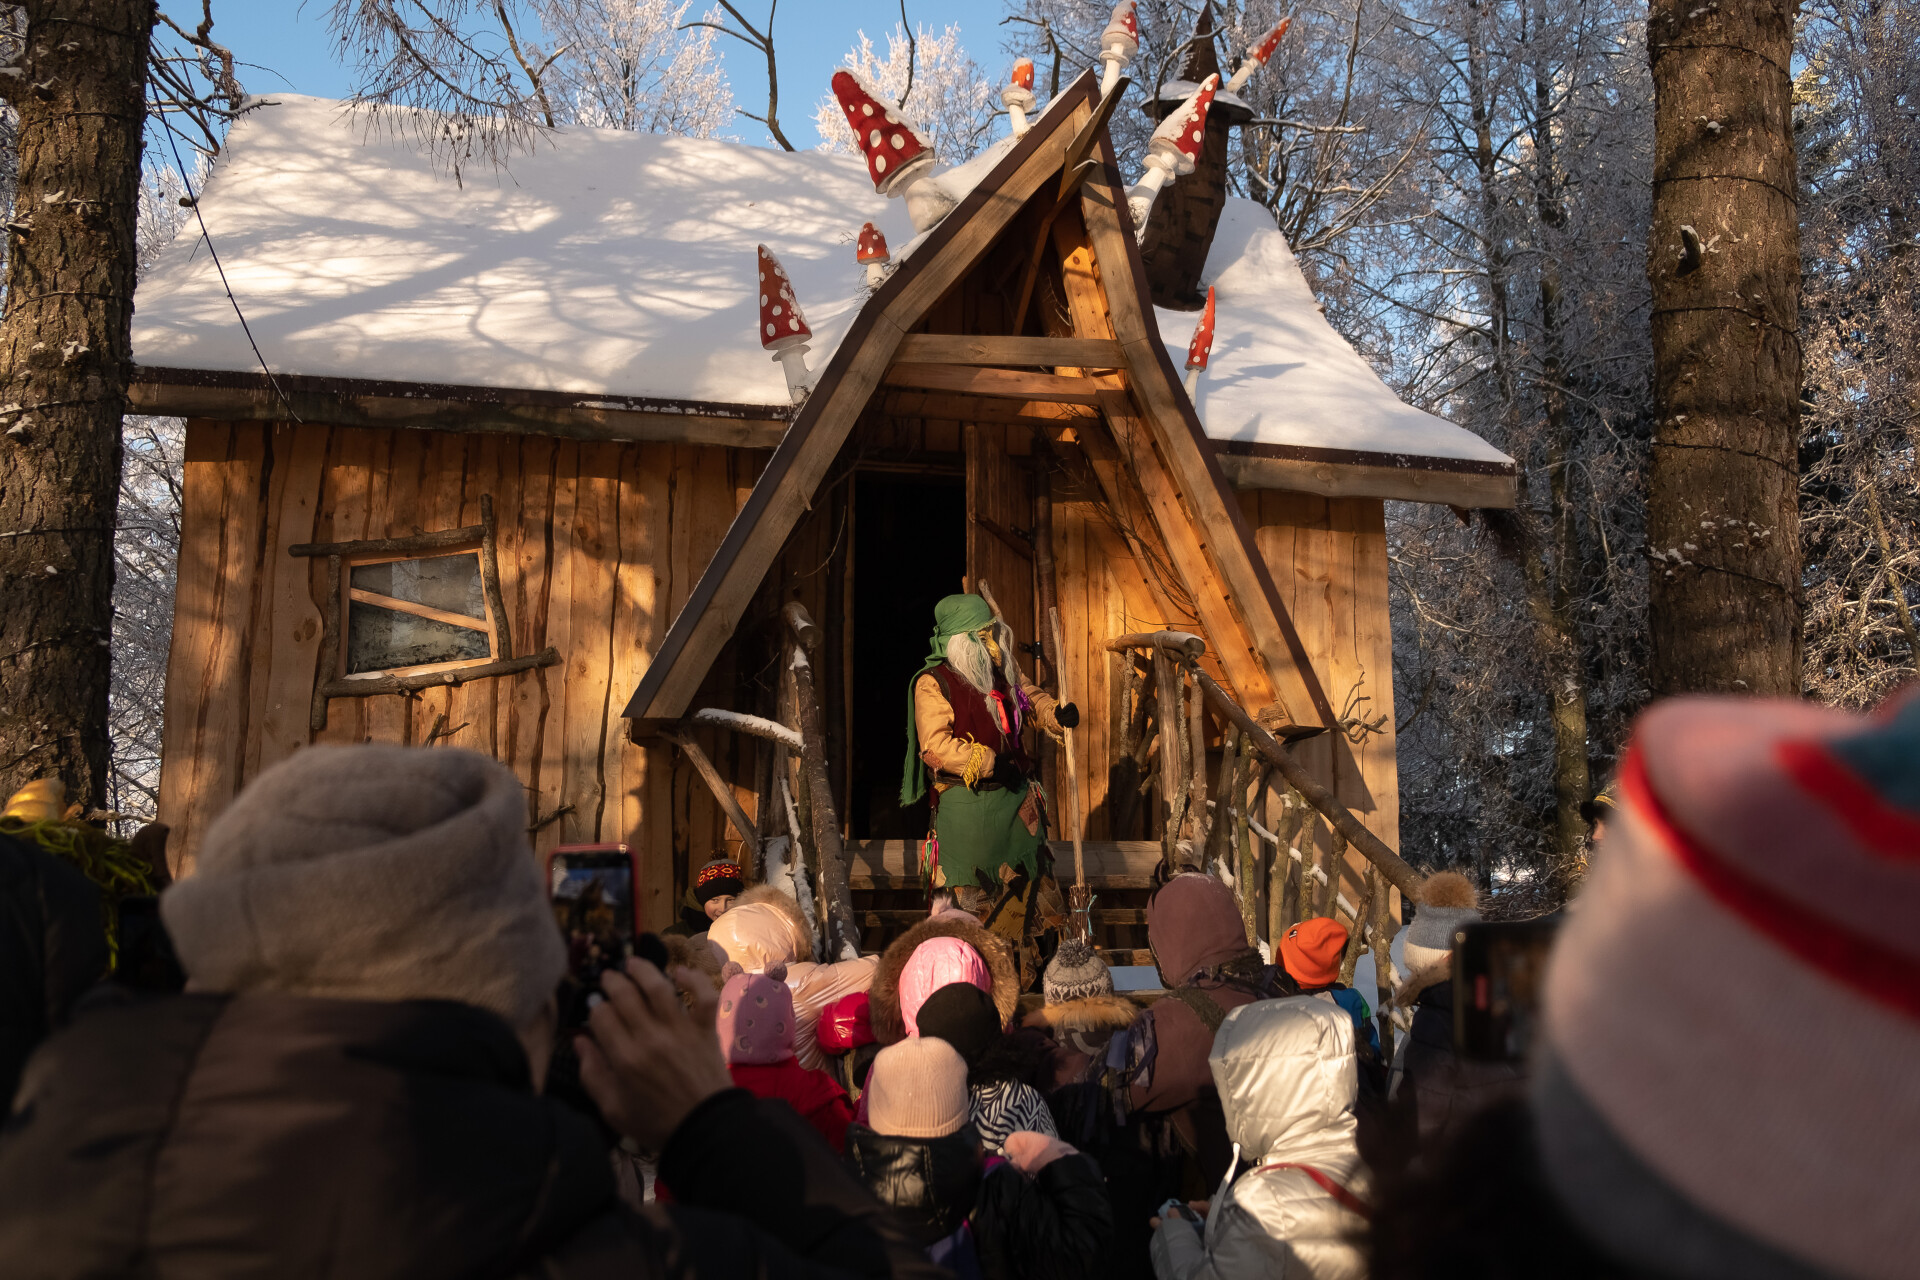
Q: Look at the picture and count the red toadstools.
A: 8